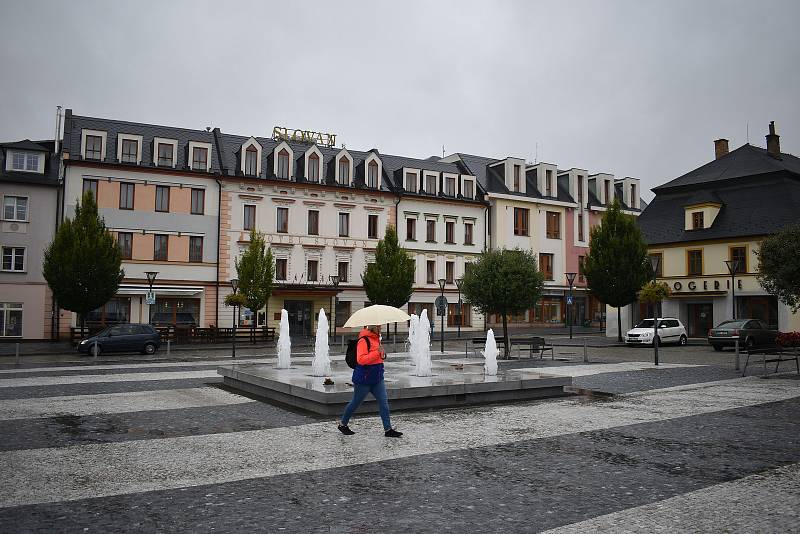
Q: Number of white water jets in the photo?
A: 5